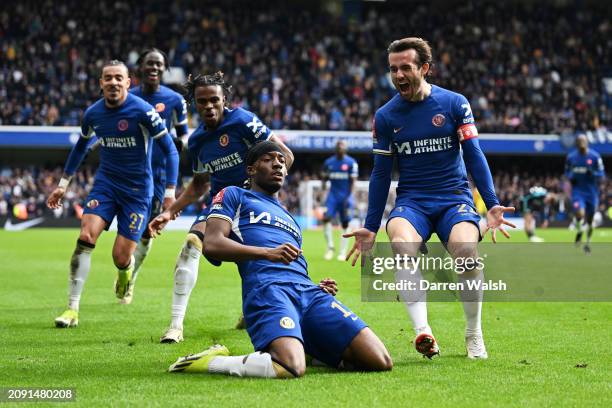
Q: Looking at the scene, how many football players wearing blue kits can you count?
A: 7